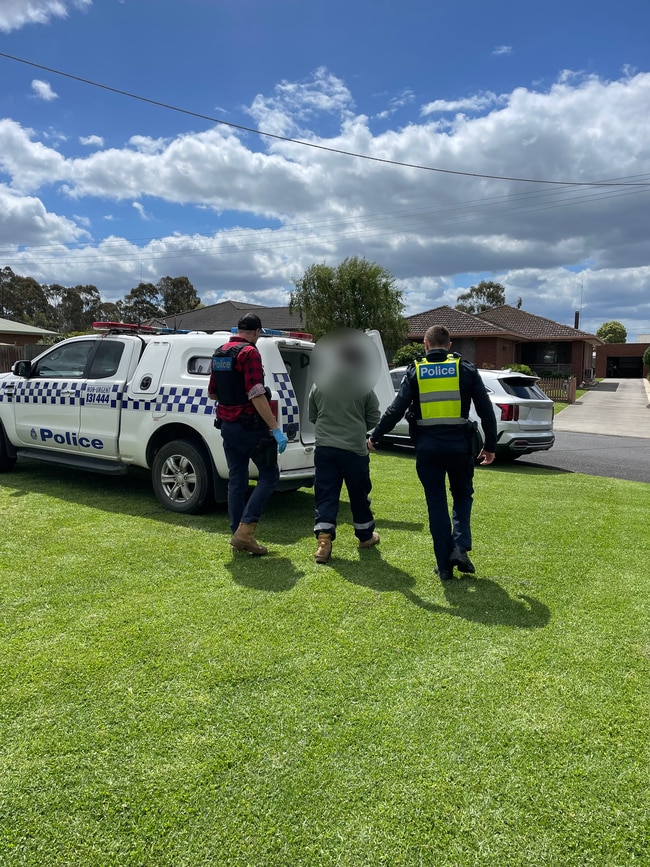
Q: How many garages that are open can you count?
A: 1